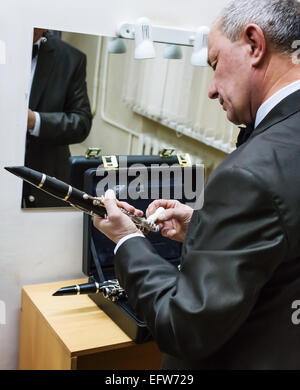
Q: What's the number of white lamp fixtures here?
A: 2